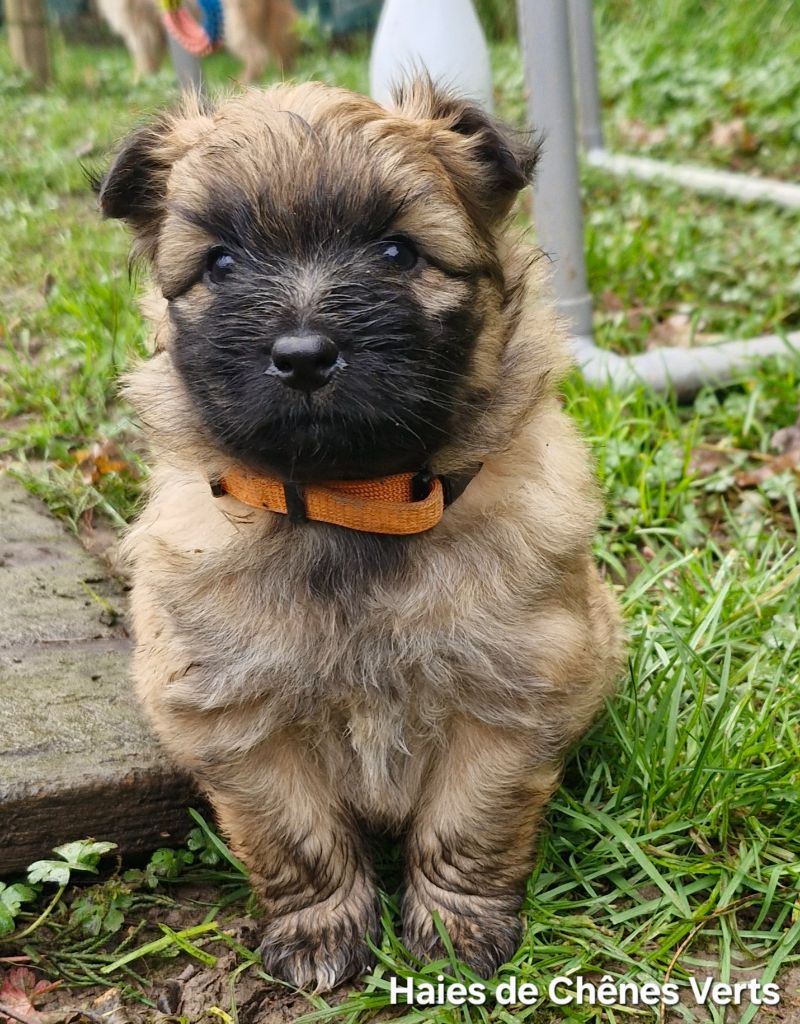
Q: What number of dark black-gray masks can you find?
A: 1